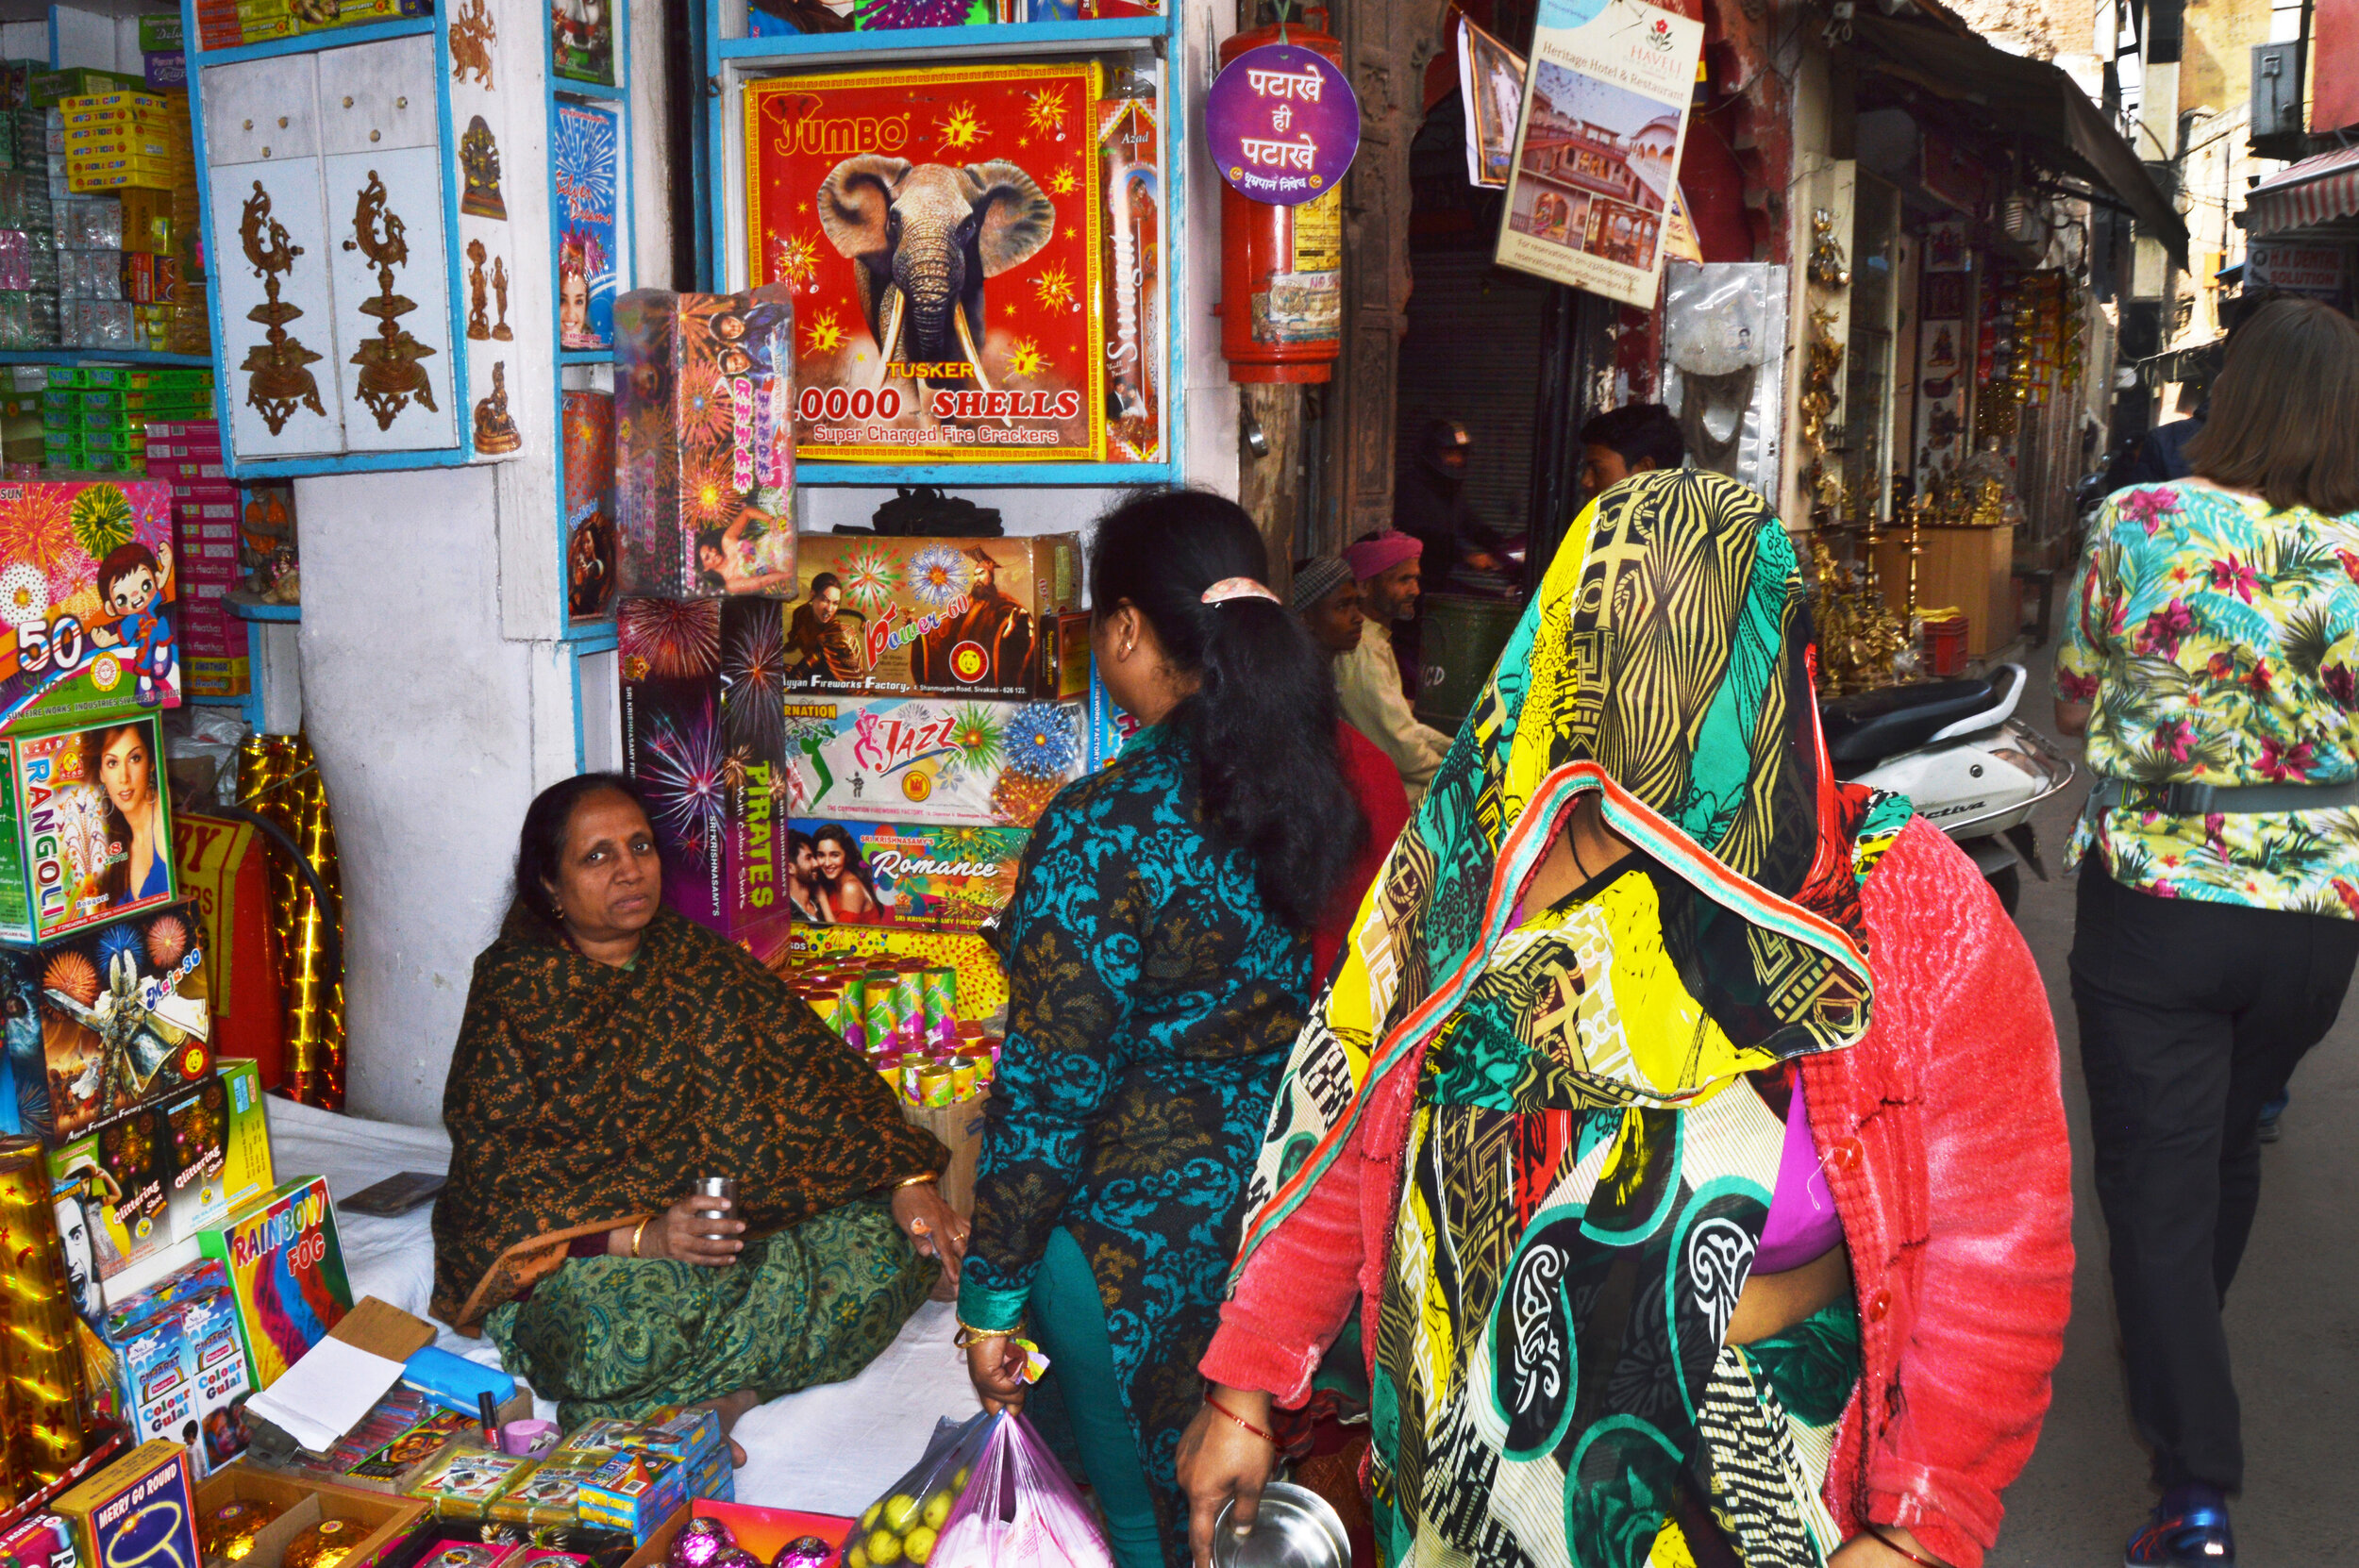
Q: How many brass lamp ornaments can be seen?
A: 2